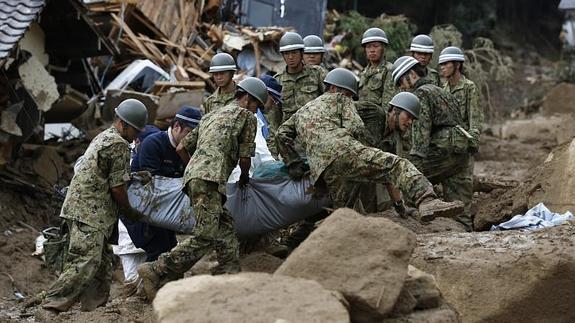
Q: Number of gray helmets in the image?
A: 11